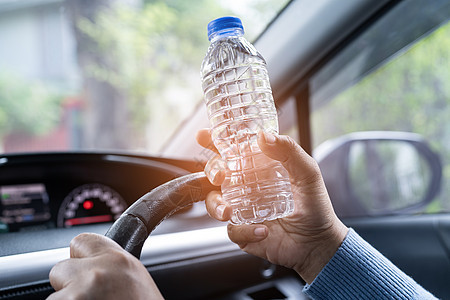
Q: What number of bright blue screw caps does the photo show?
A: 1